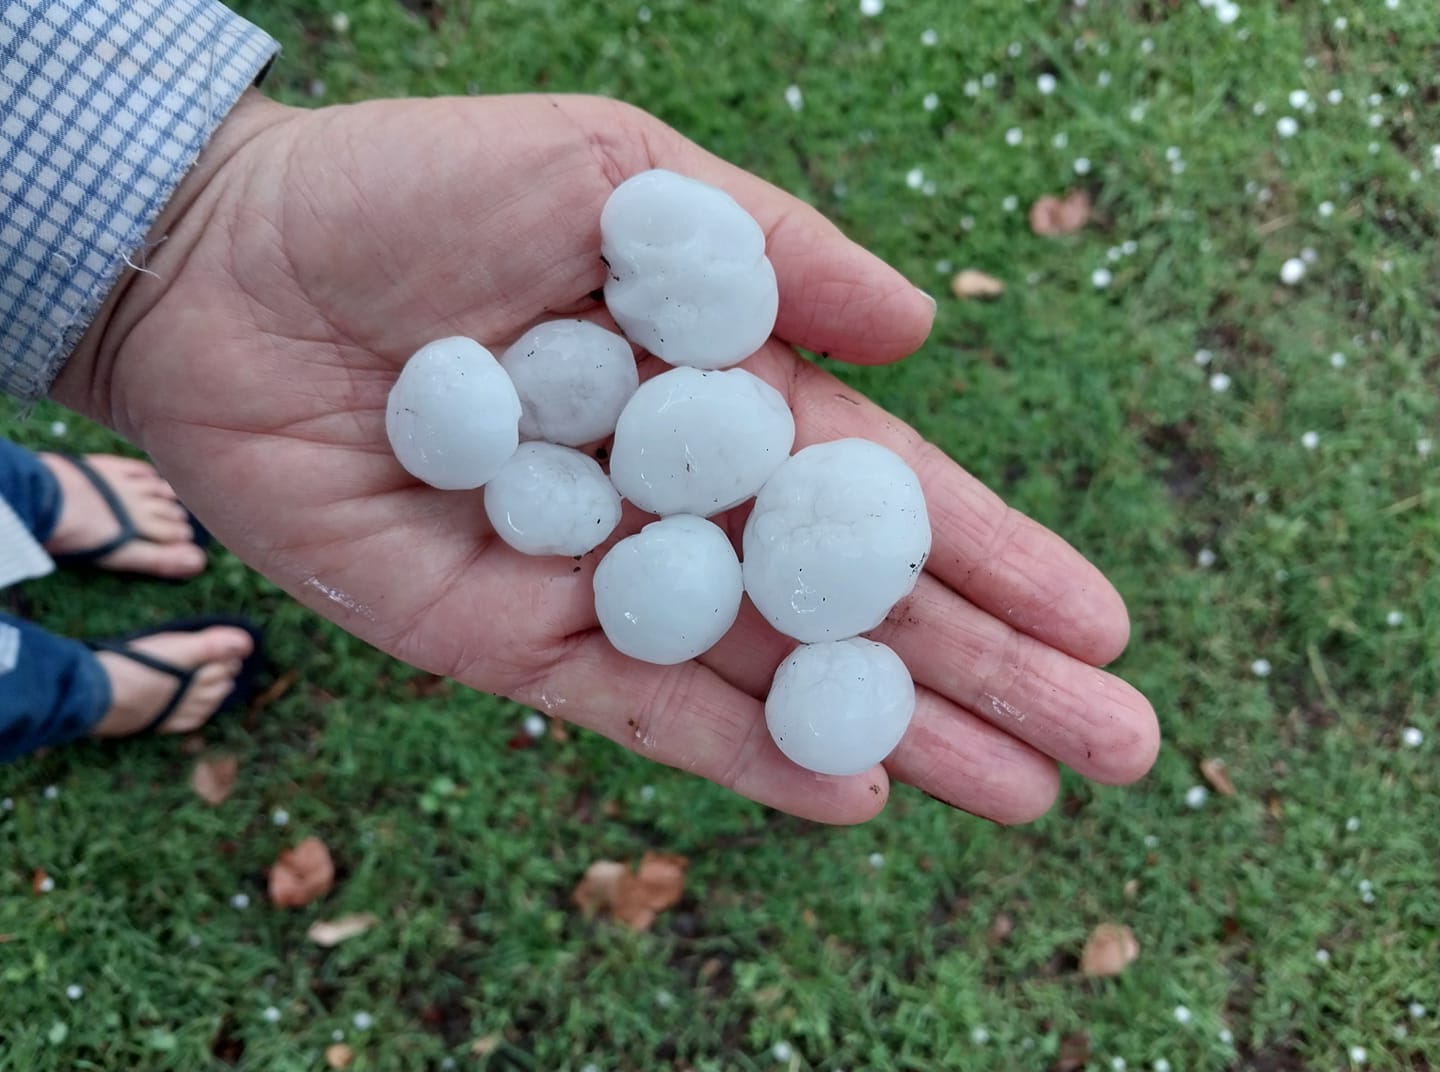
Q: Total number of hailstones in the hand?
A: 8